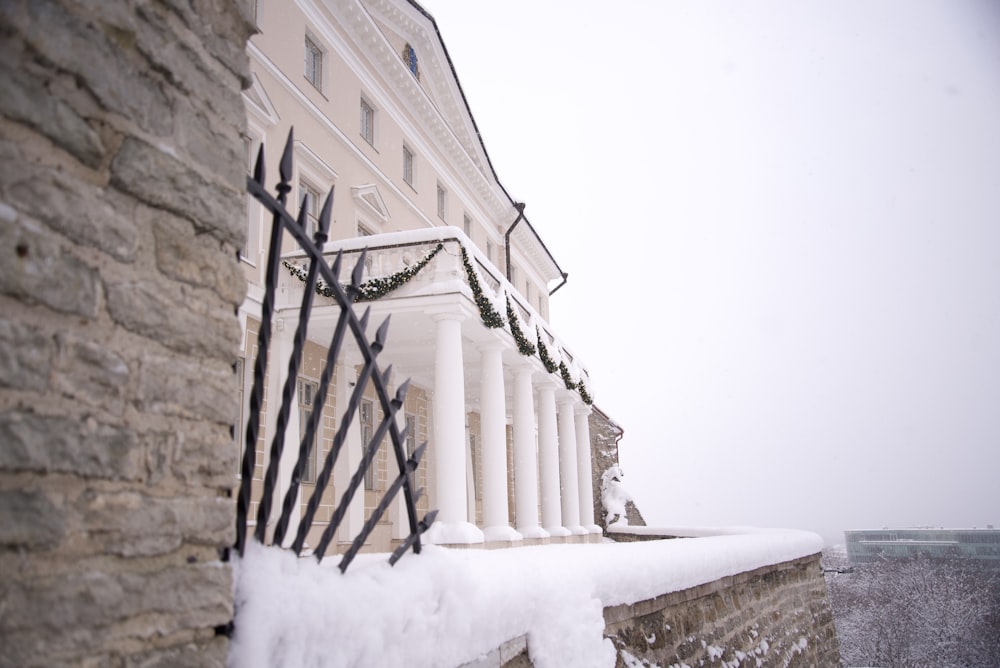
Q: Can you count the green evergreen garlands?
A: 6